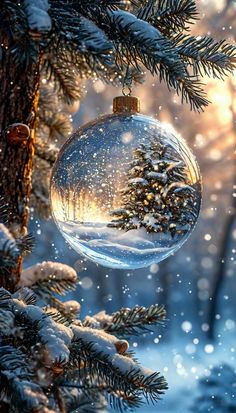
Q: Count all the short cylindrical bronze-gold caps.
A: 1